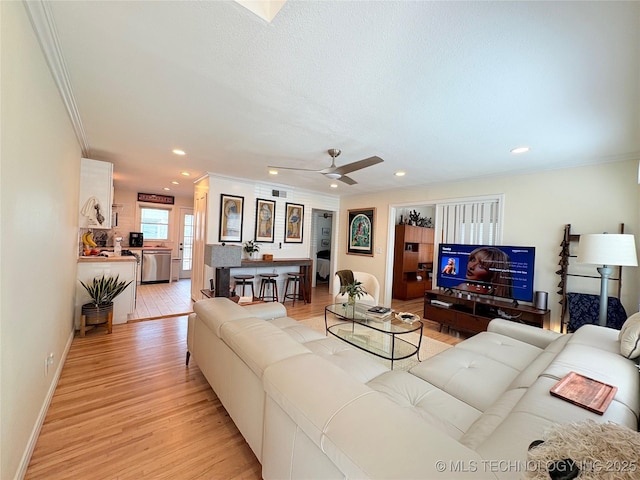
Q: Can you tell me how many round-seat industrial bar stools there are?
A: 3